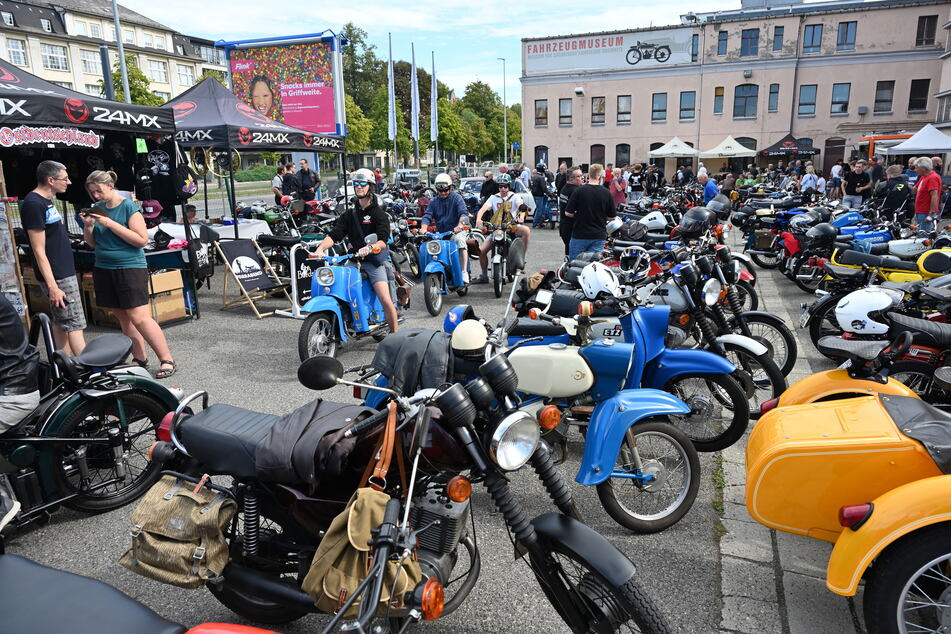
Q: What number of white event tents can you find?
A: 3